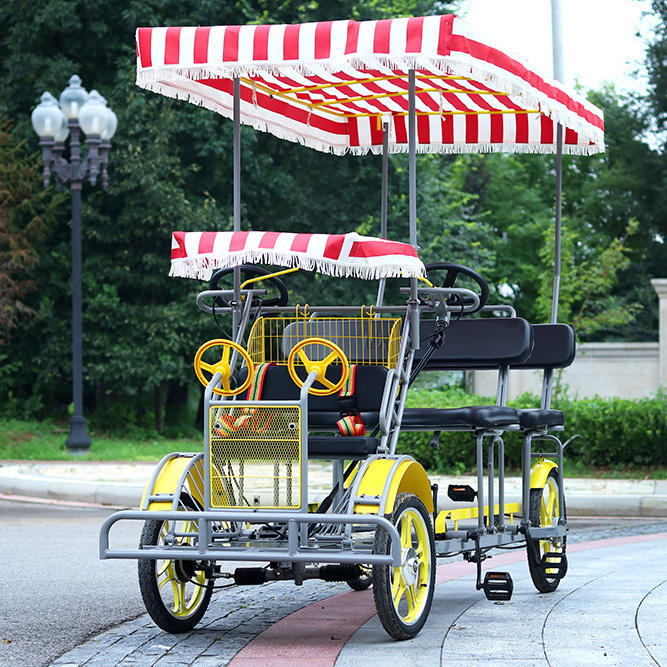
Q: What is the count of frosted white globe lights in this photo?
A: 5